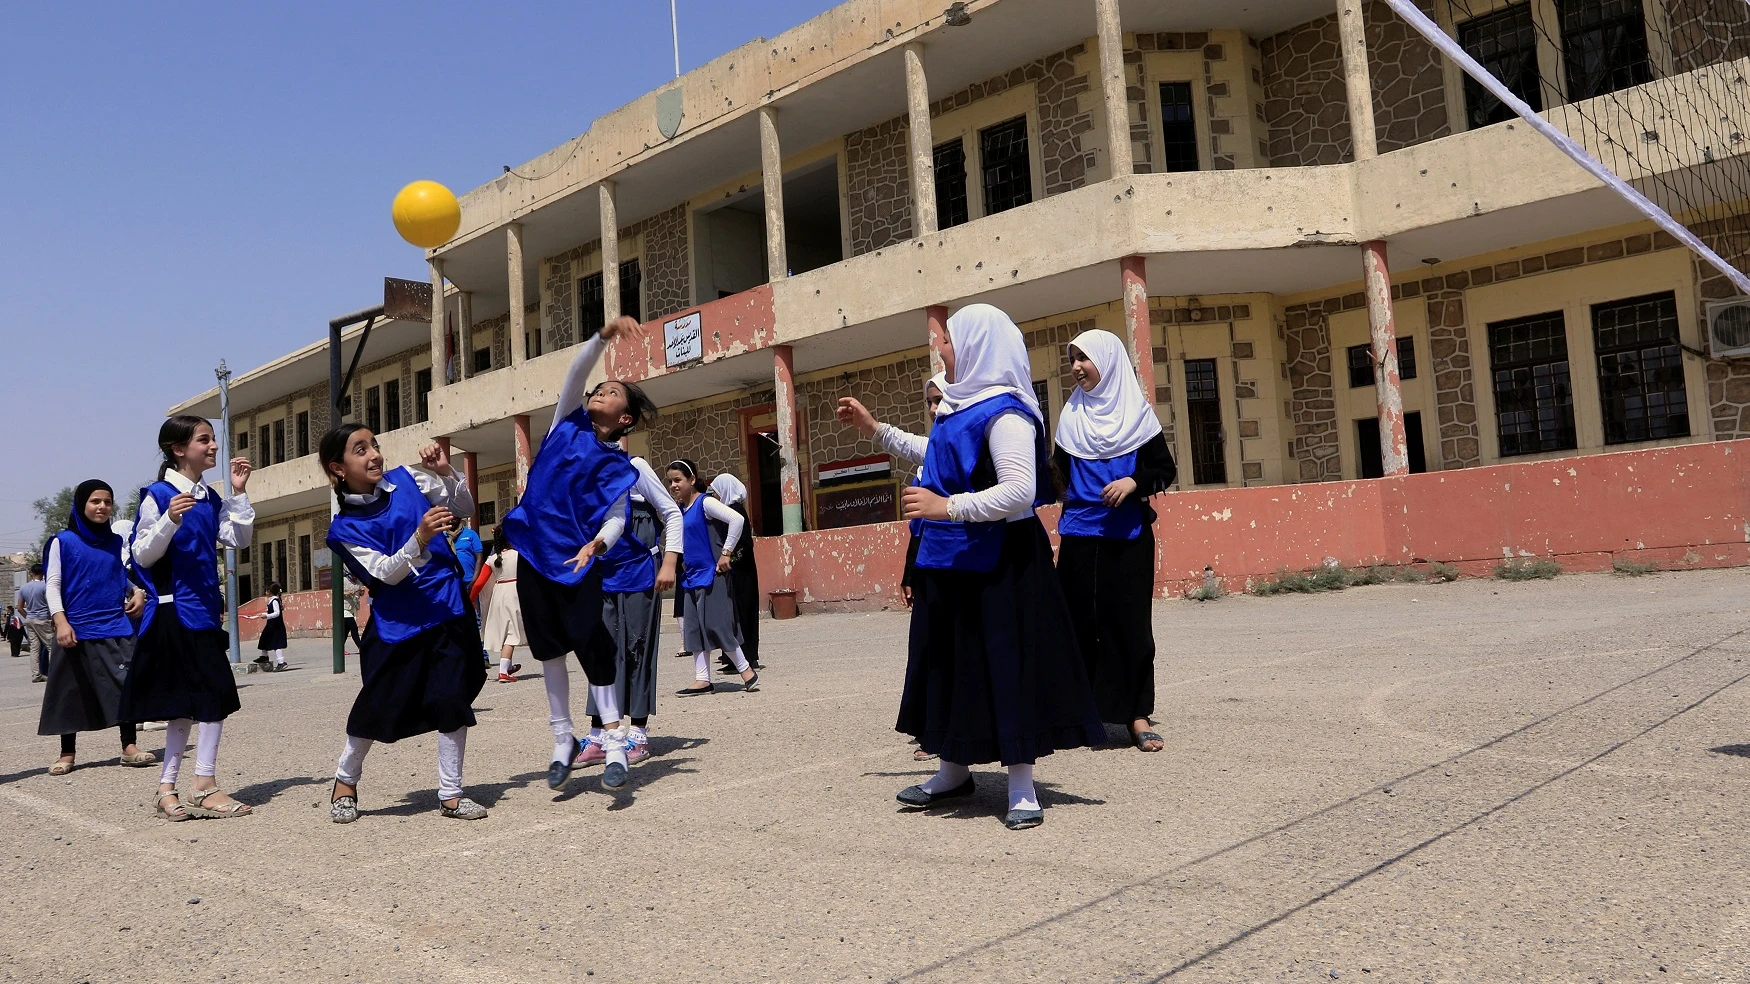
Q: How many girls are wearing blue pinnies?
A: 9